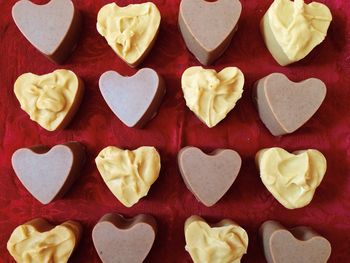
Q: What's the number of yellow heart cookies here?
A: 8